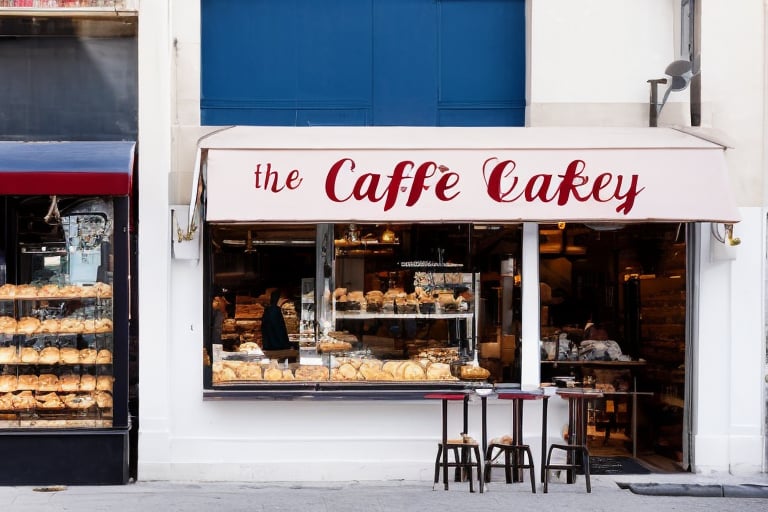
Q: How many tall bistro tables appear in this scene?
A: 3